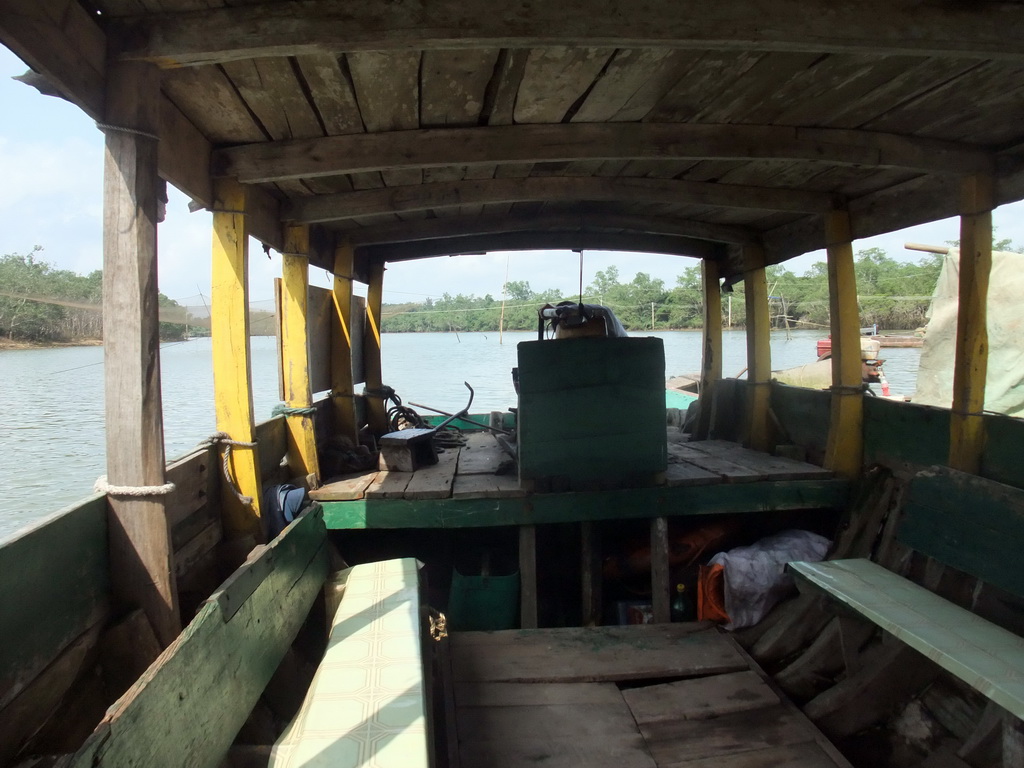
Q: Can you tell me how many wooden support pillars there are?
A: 9